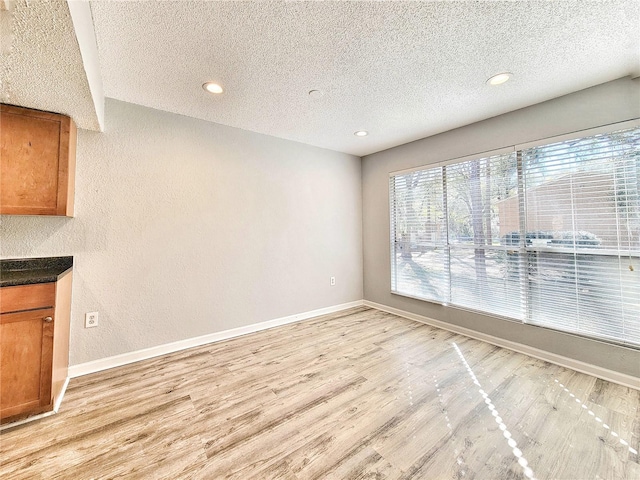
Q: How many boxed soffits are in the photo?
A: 1